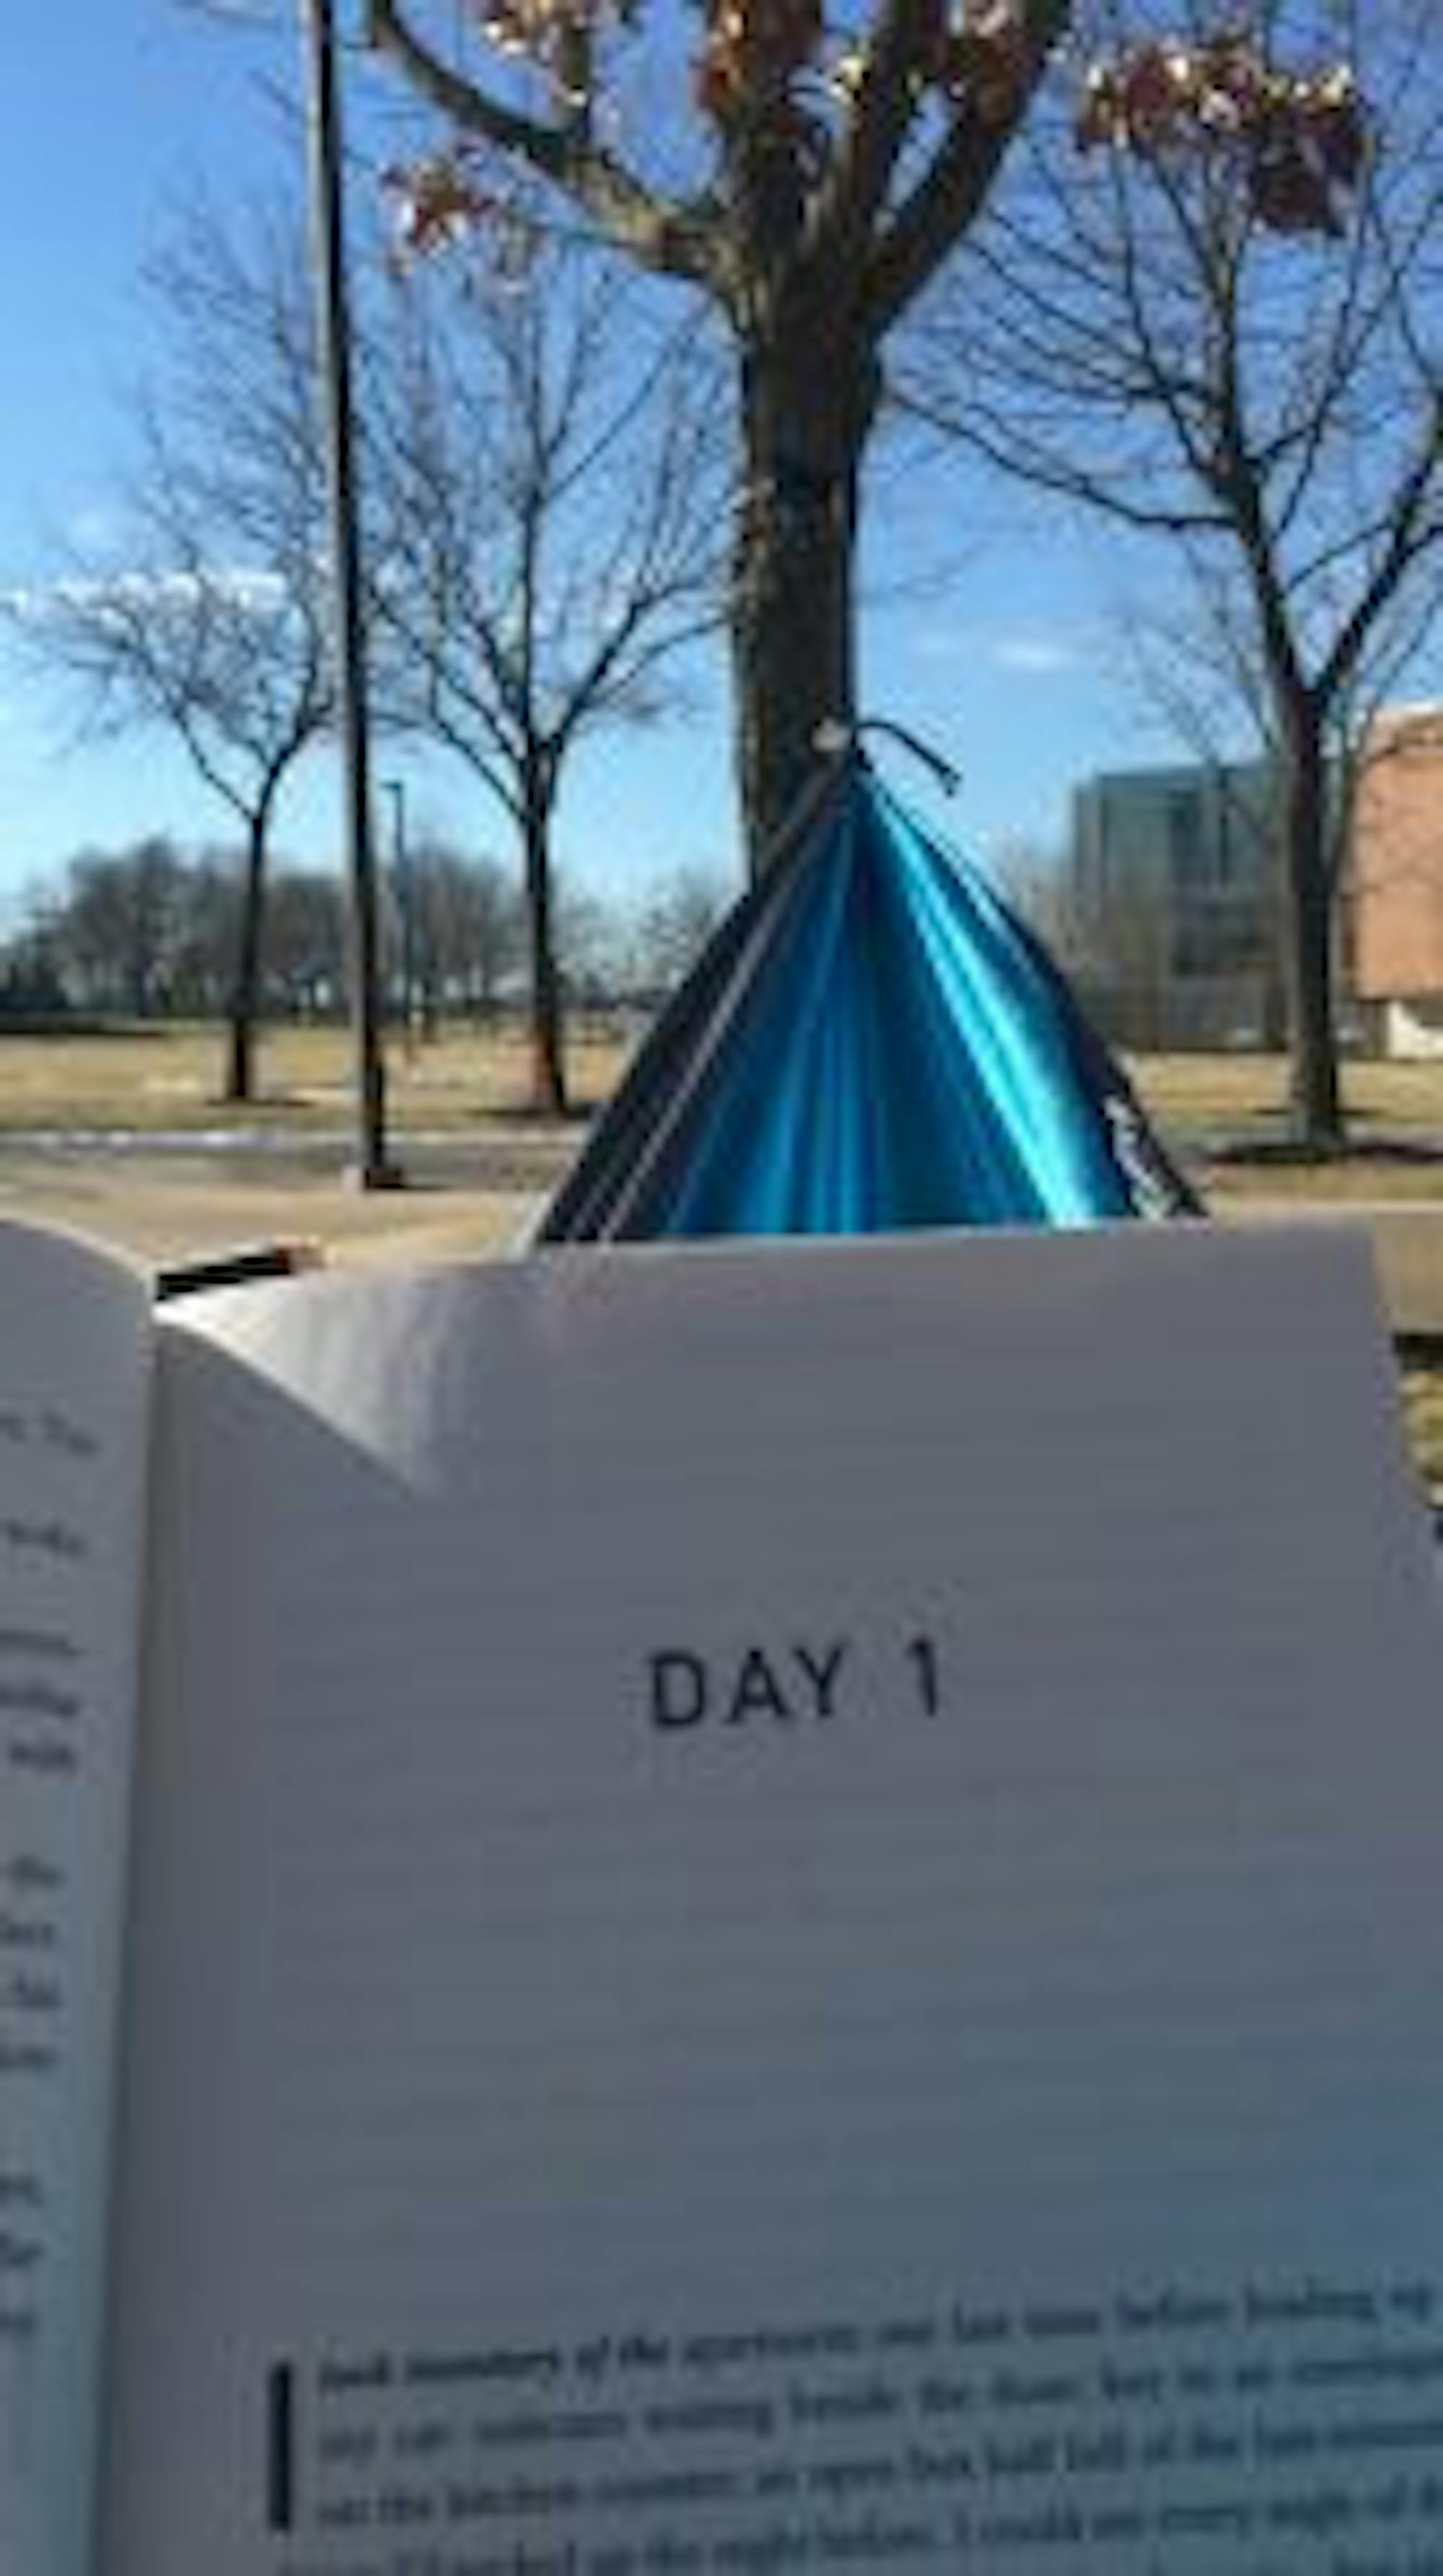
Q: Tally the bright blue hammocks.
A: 1